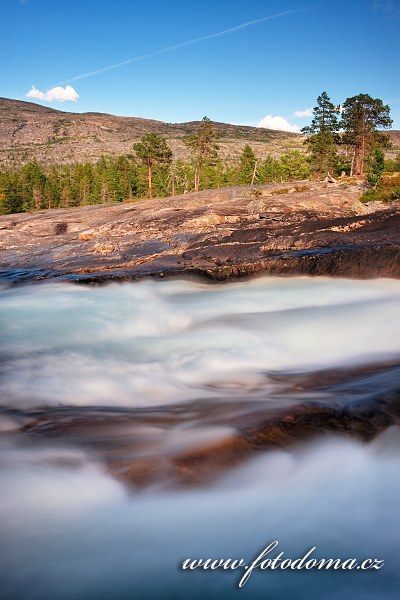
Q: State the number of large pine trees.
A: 4